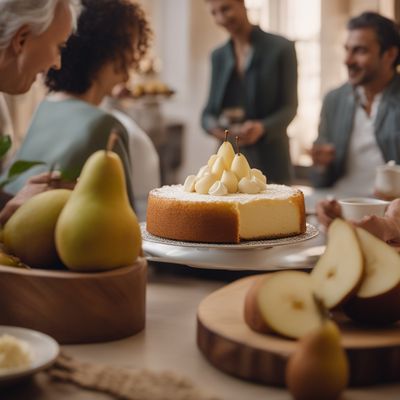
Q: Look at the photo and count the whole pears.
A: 3